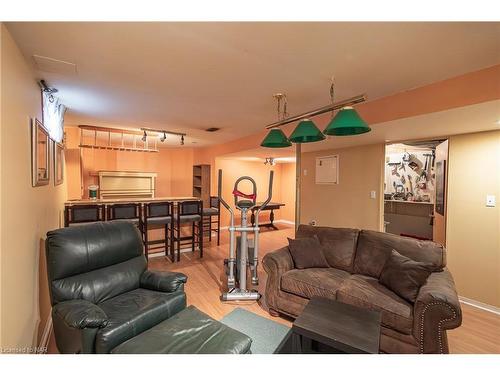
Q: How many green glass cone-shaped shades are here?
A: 3